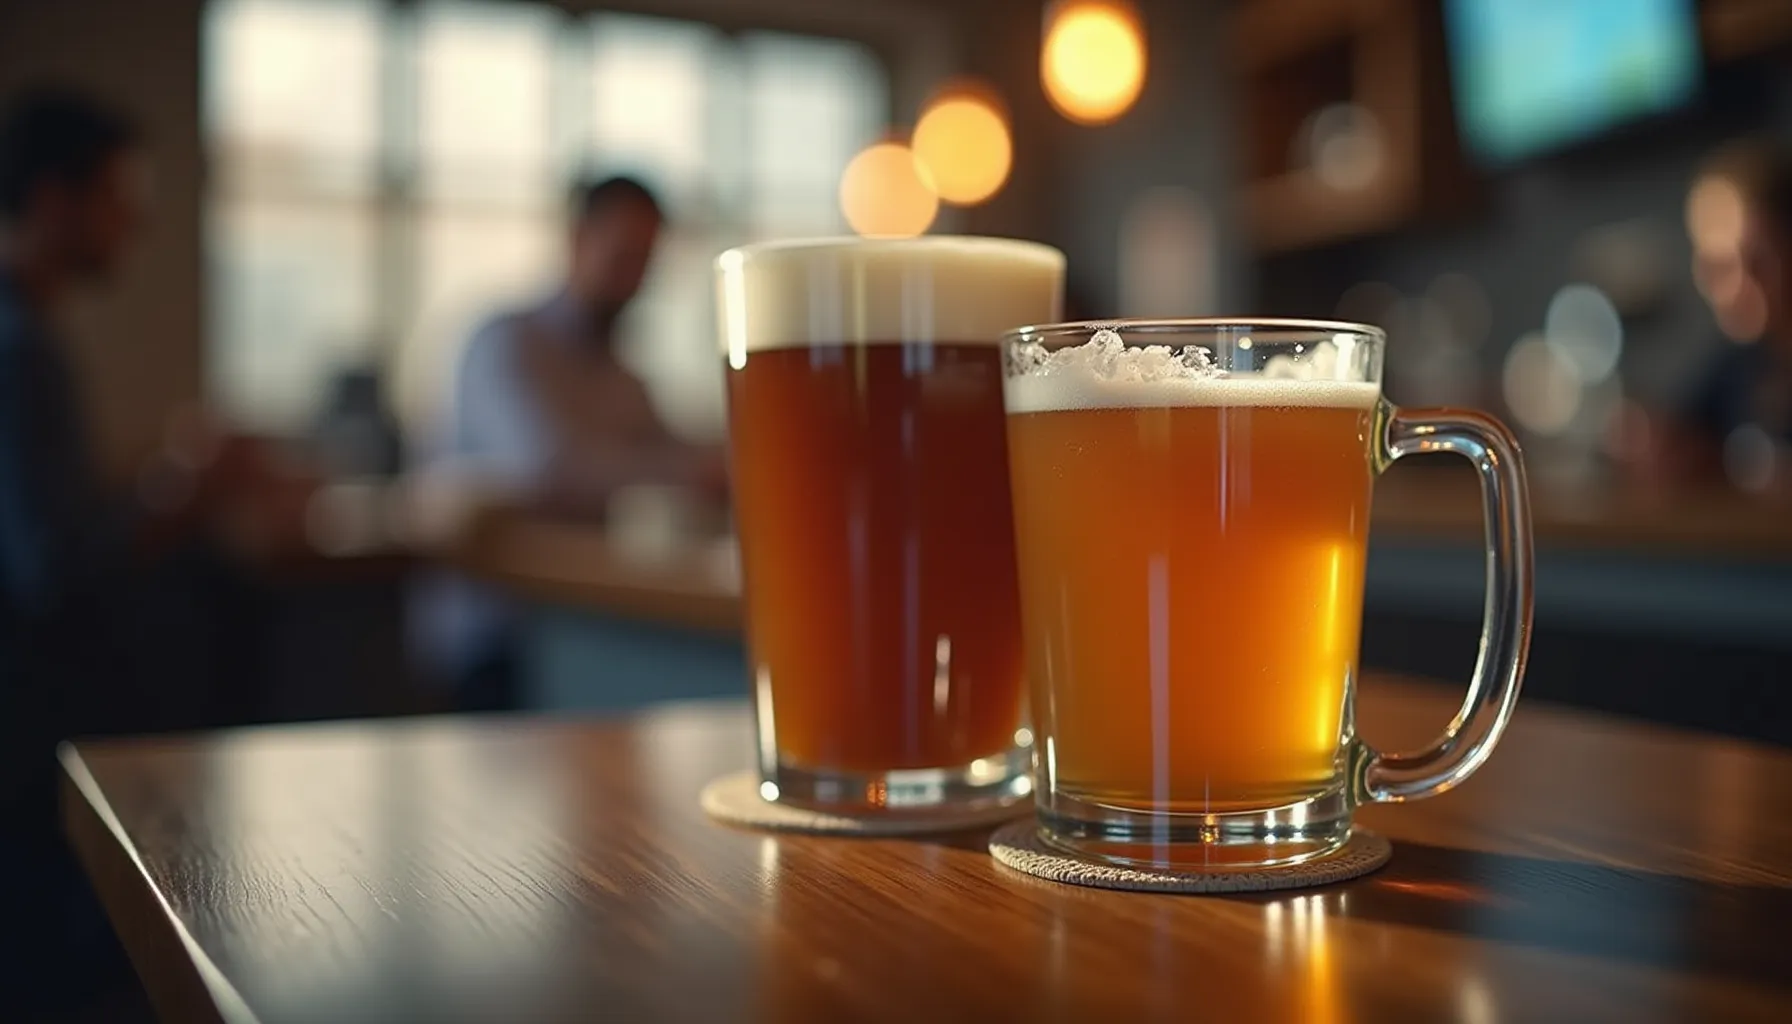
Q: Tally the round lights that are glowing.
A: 3